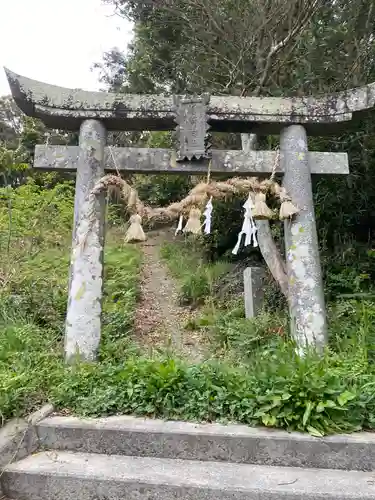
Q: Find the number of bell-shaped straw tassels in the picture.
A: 4